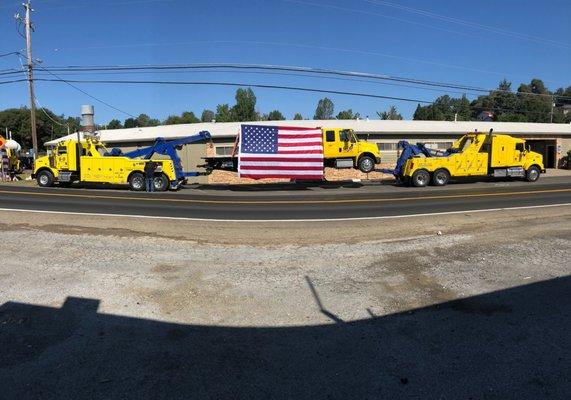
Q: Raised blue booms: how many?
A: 2